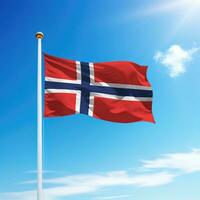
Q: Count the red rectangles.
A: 4